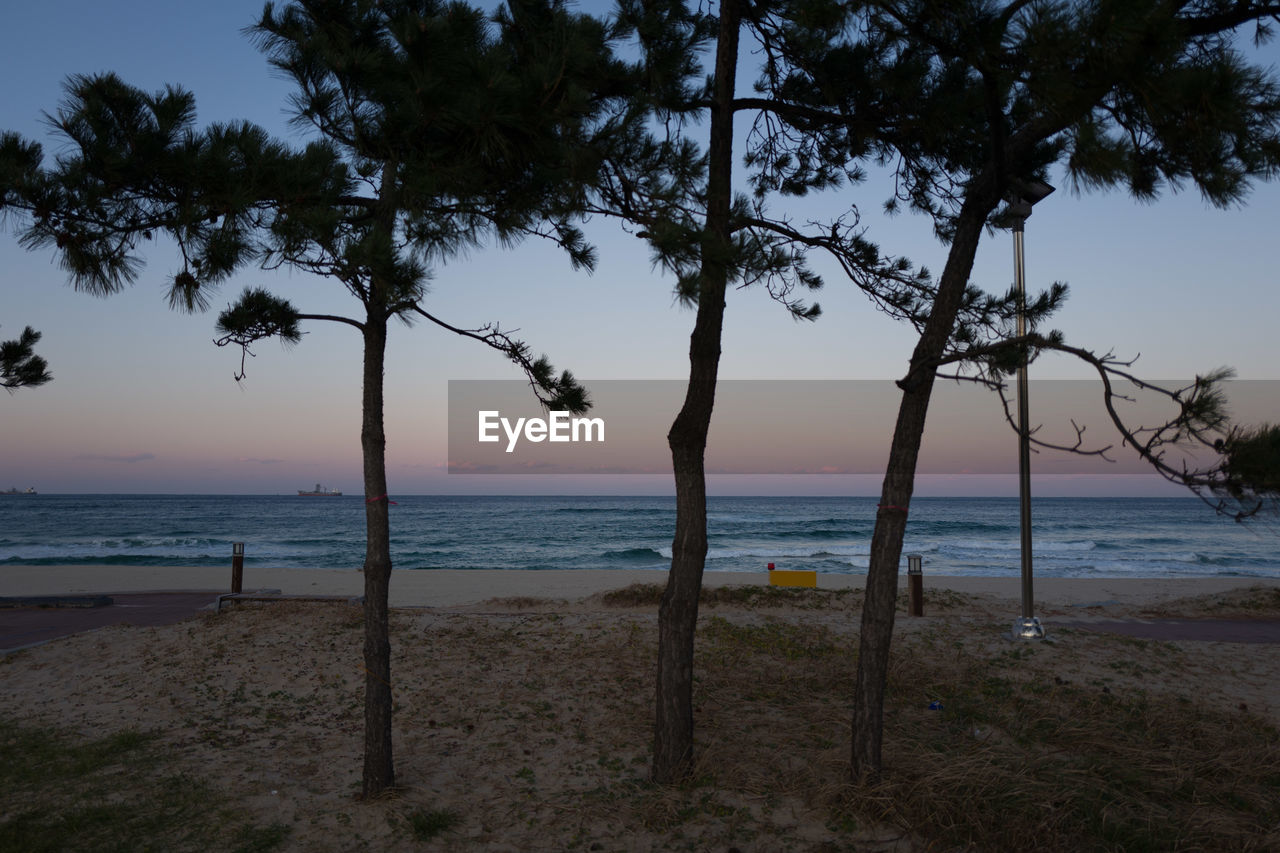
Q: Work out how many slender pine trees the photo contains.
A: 3